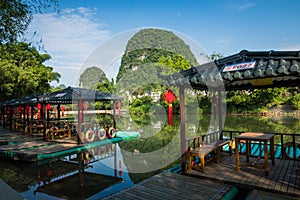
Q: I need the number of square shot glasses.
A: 0